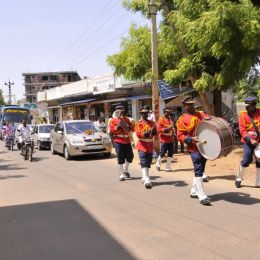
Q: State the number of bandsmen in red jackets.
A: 5